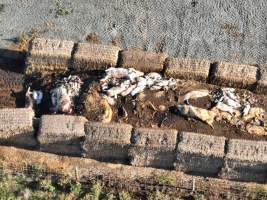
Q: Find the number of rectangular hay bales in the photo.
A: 12